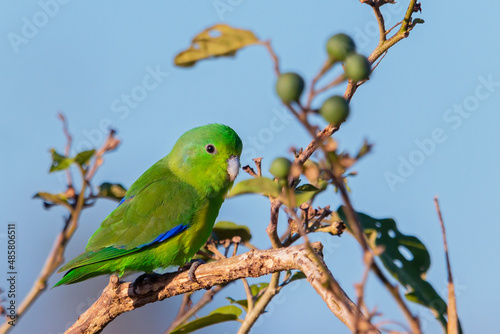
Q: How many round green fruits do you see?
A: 5